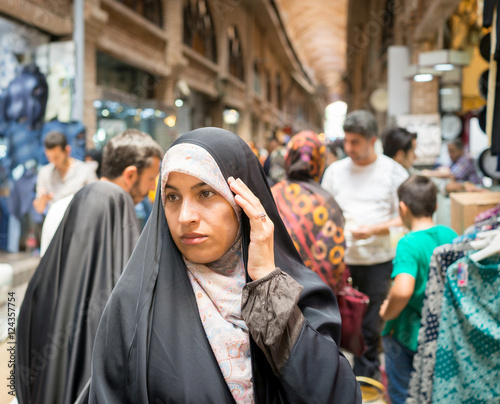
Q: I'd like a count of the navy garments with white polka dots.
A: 1